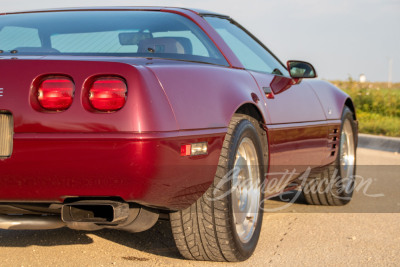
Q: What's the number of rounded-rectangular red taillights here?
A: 2